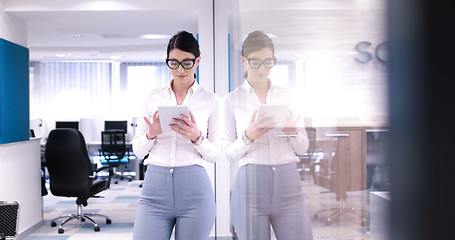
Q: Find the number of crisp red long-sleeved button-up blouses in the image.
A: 0